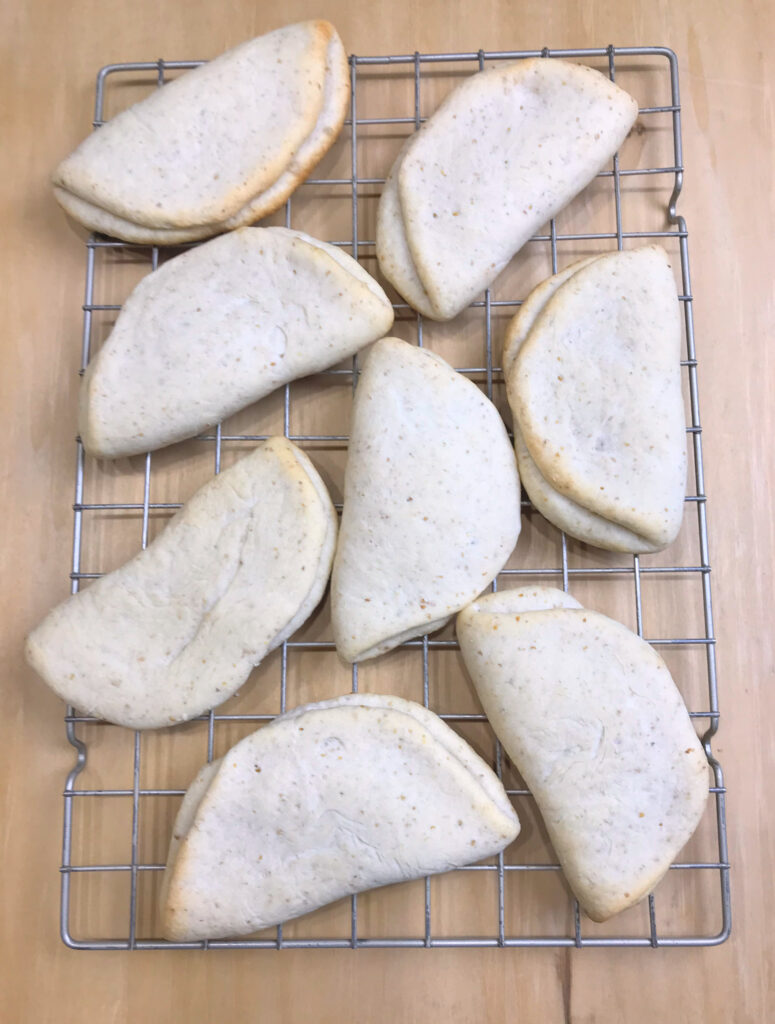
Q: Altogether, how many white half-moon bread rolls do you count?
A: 8